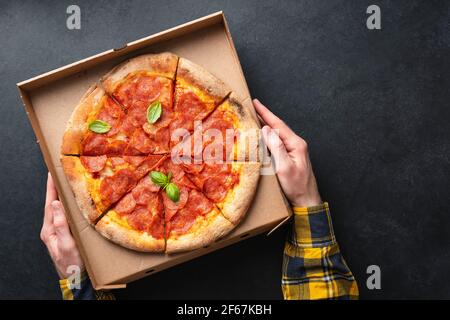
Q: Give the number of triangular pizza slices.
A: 8